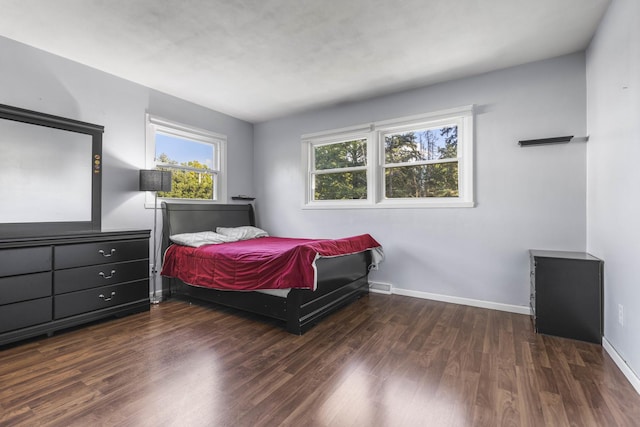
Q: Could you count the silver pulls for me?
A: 3